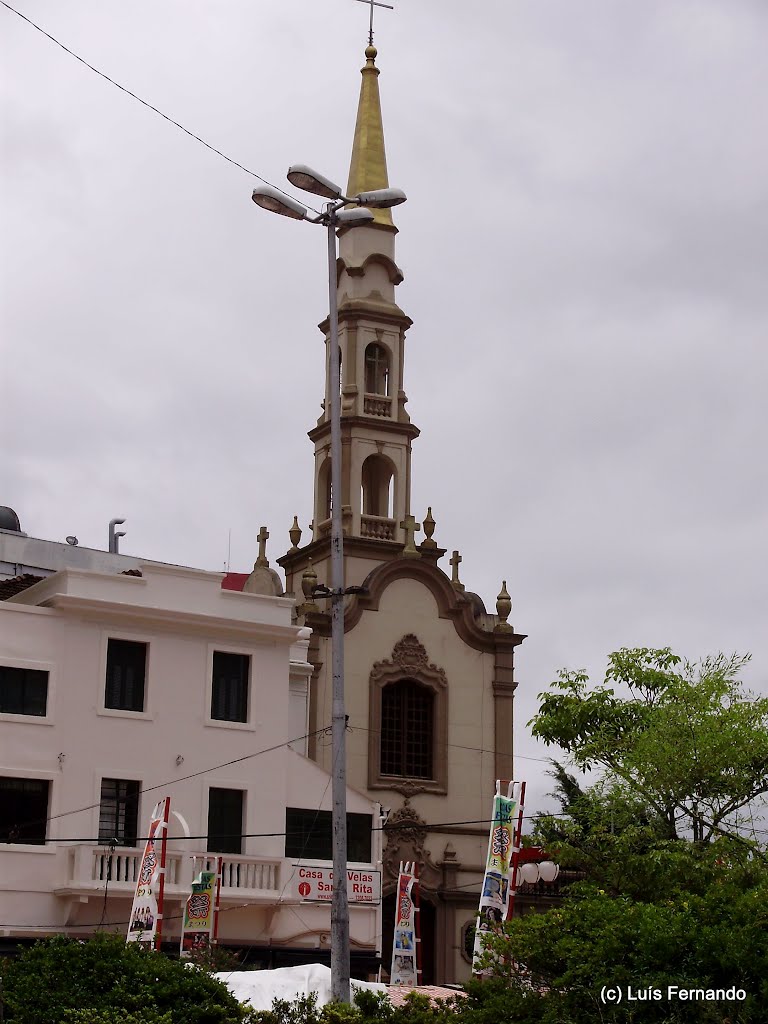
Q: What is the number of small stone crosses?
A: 3